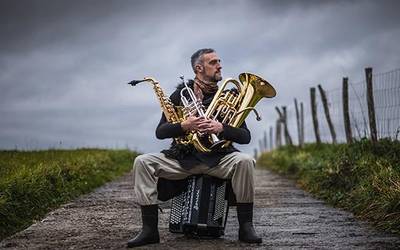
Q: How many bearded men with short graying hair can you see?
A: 1